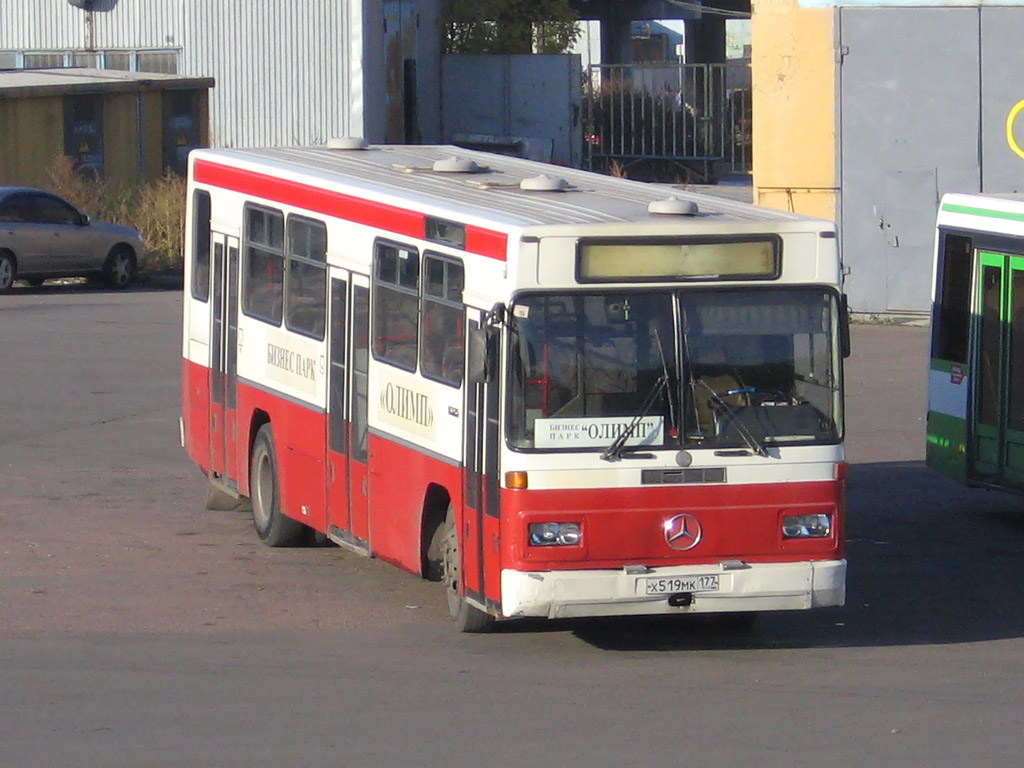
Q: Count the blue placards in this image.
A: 0